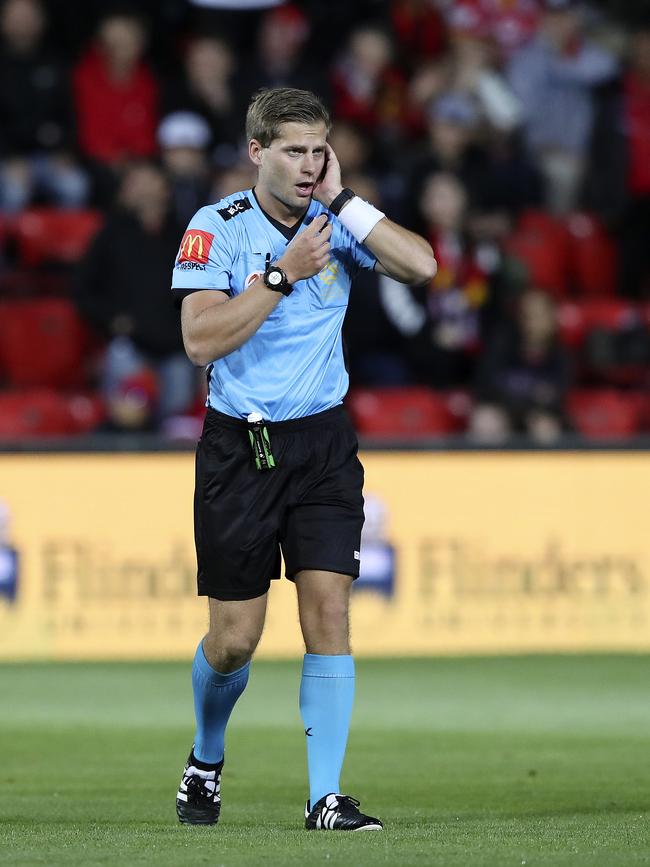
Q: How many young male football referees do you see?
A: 1